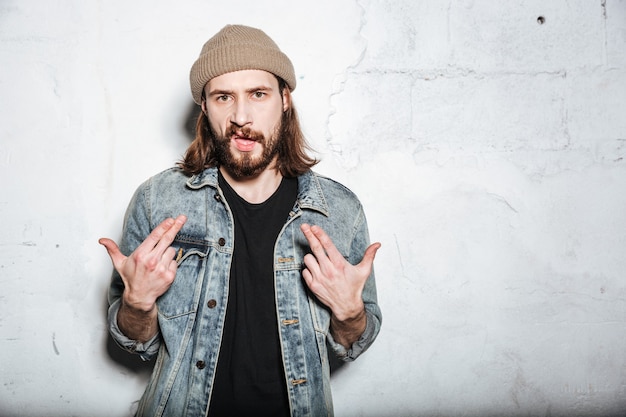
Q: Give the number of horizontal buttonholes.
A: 3